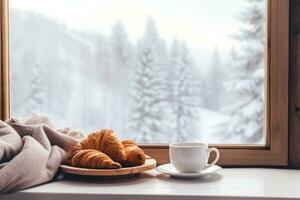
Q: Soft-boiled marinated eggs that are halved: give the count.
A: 0